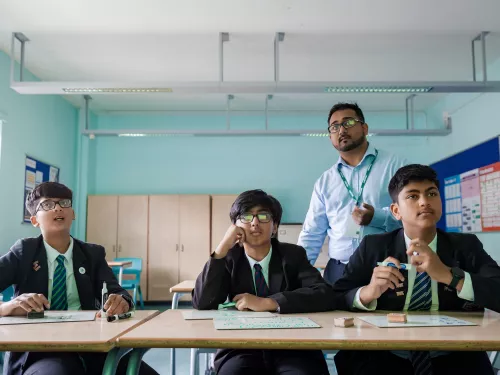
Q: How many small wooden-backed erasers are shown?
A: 2